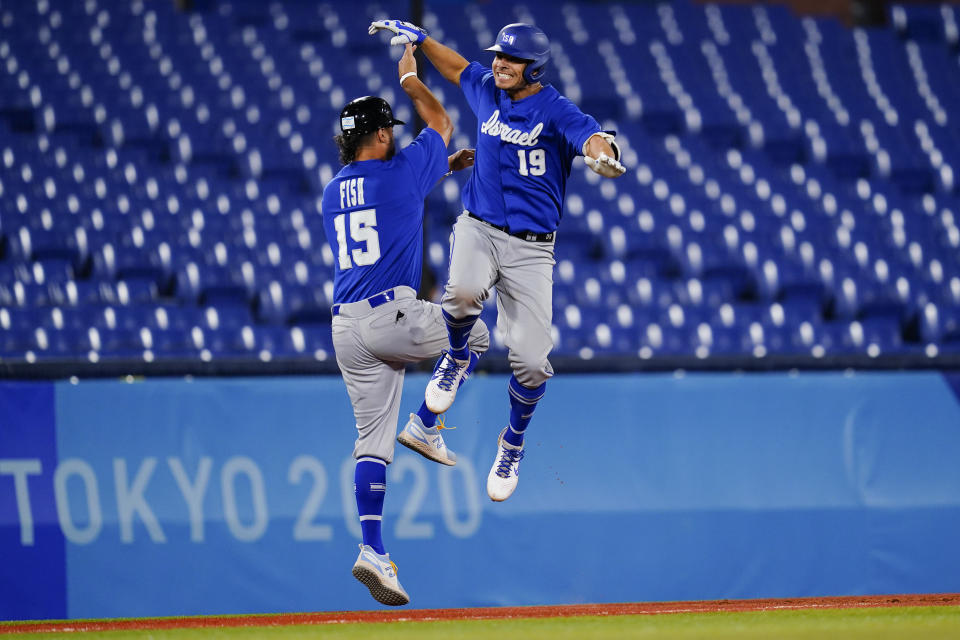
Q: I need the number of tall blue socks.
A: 4